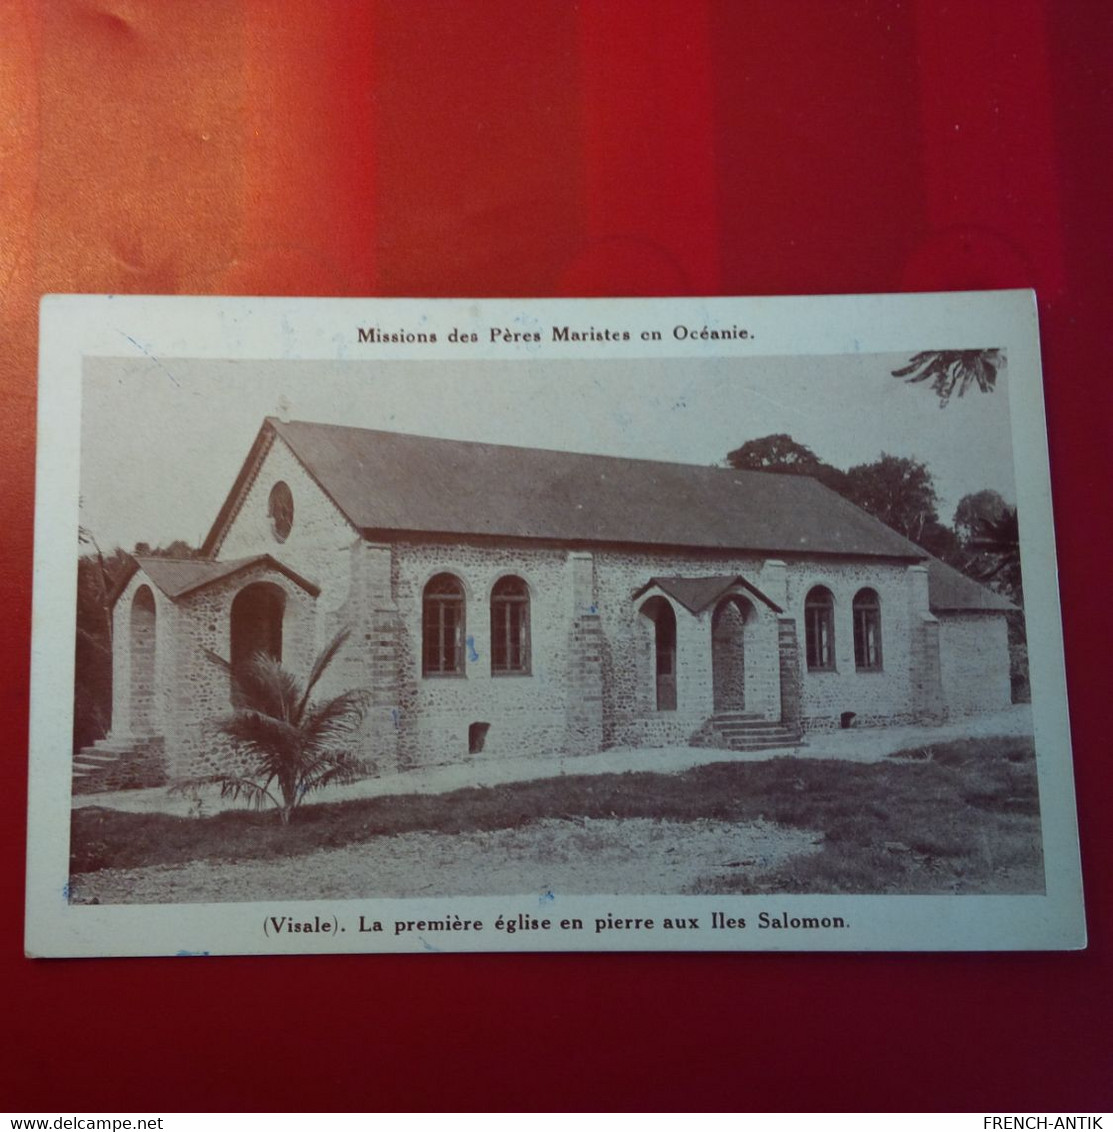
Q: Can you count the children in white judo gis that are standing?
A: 0